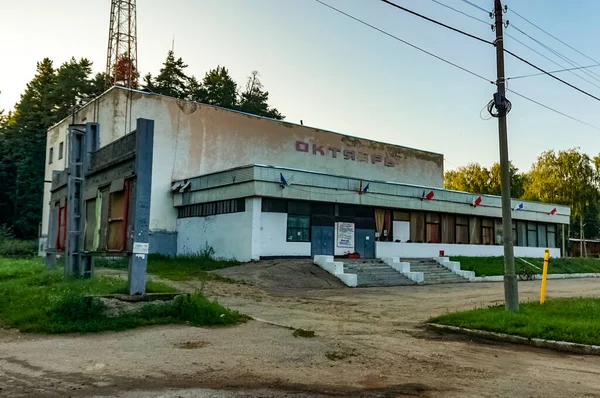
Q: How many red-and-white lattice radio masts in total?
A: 1